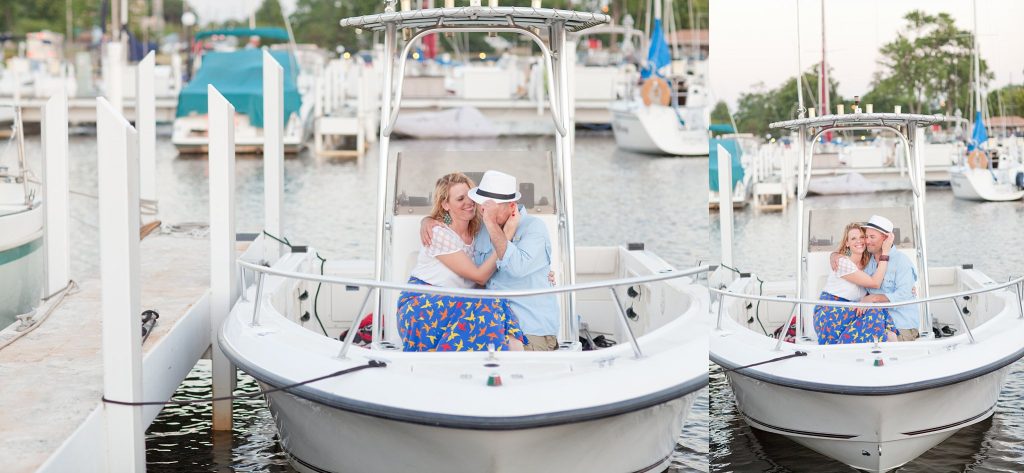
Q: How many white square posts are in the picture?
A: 6